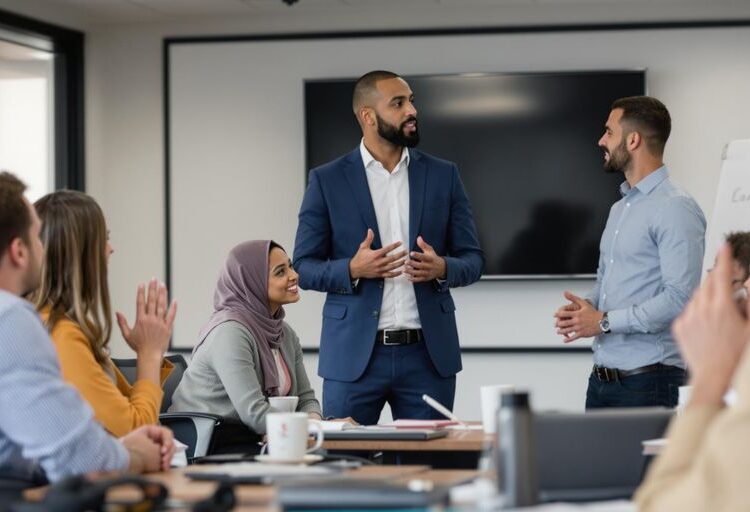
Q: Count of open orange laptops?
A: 0